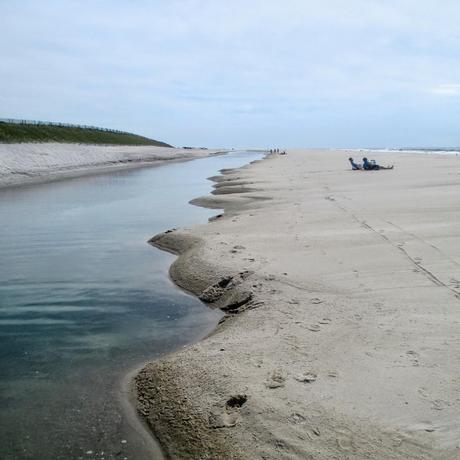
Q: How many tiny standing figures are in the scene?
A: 3